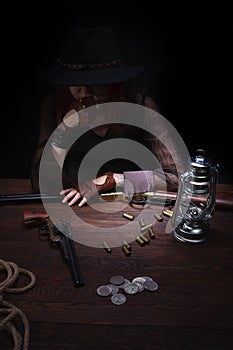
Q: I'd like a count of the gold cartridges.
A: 12